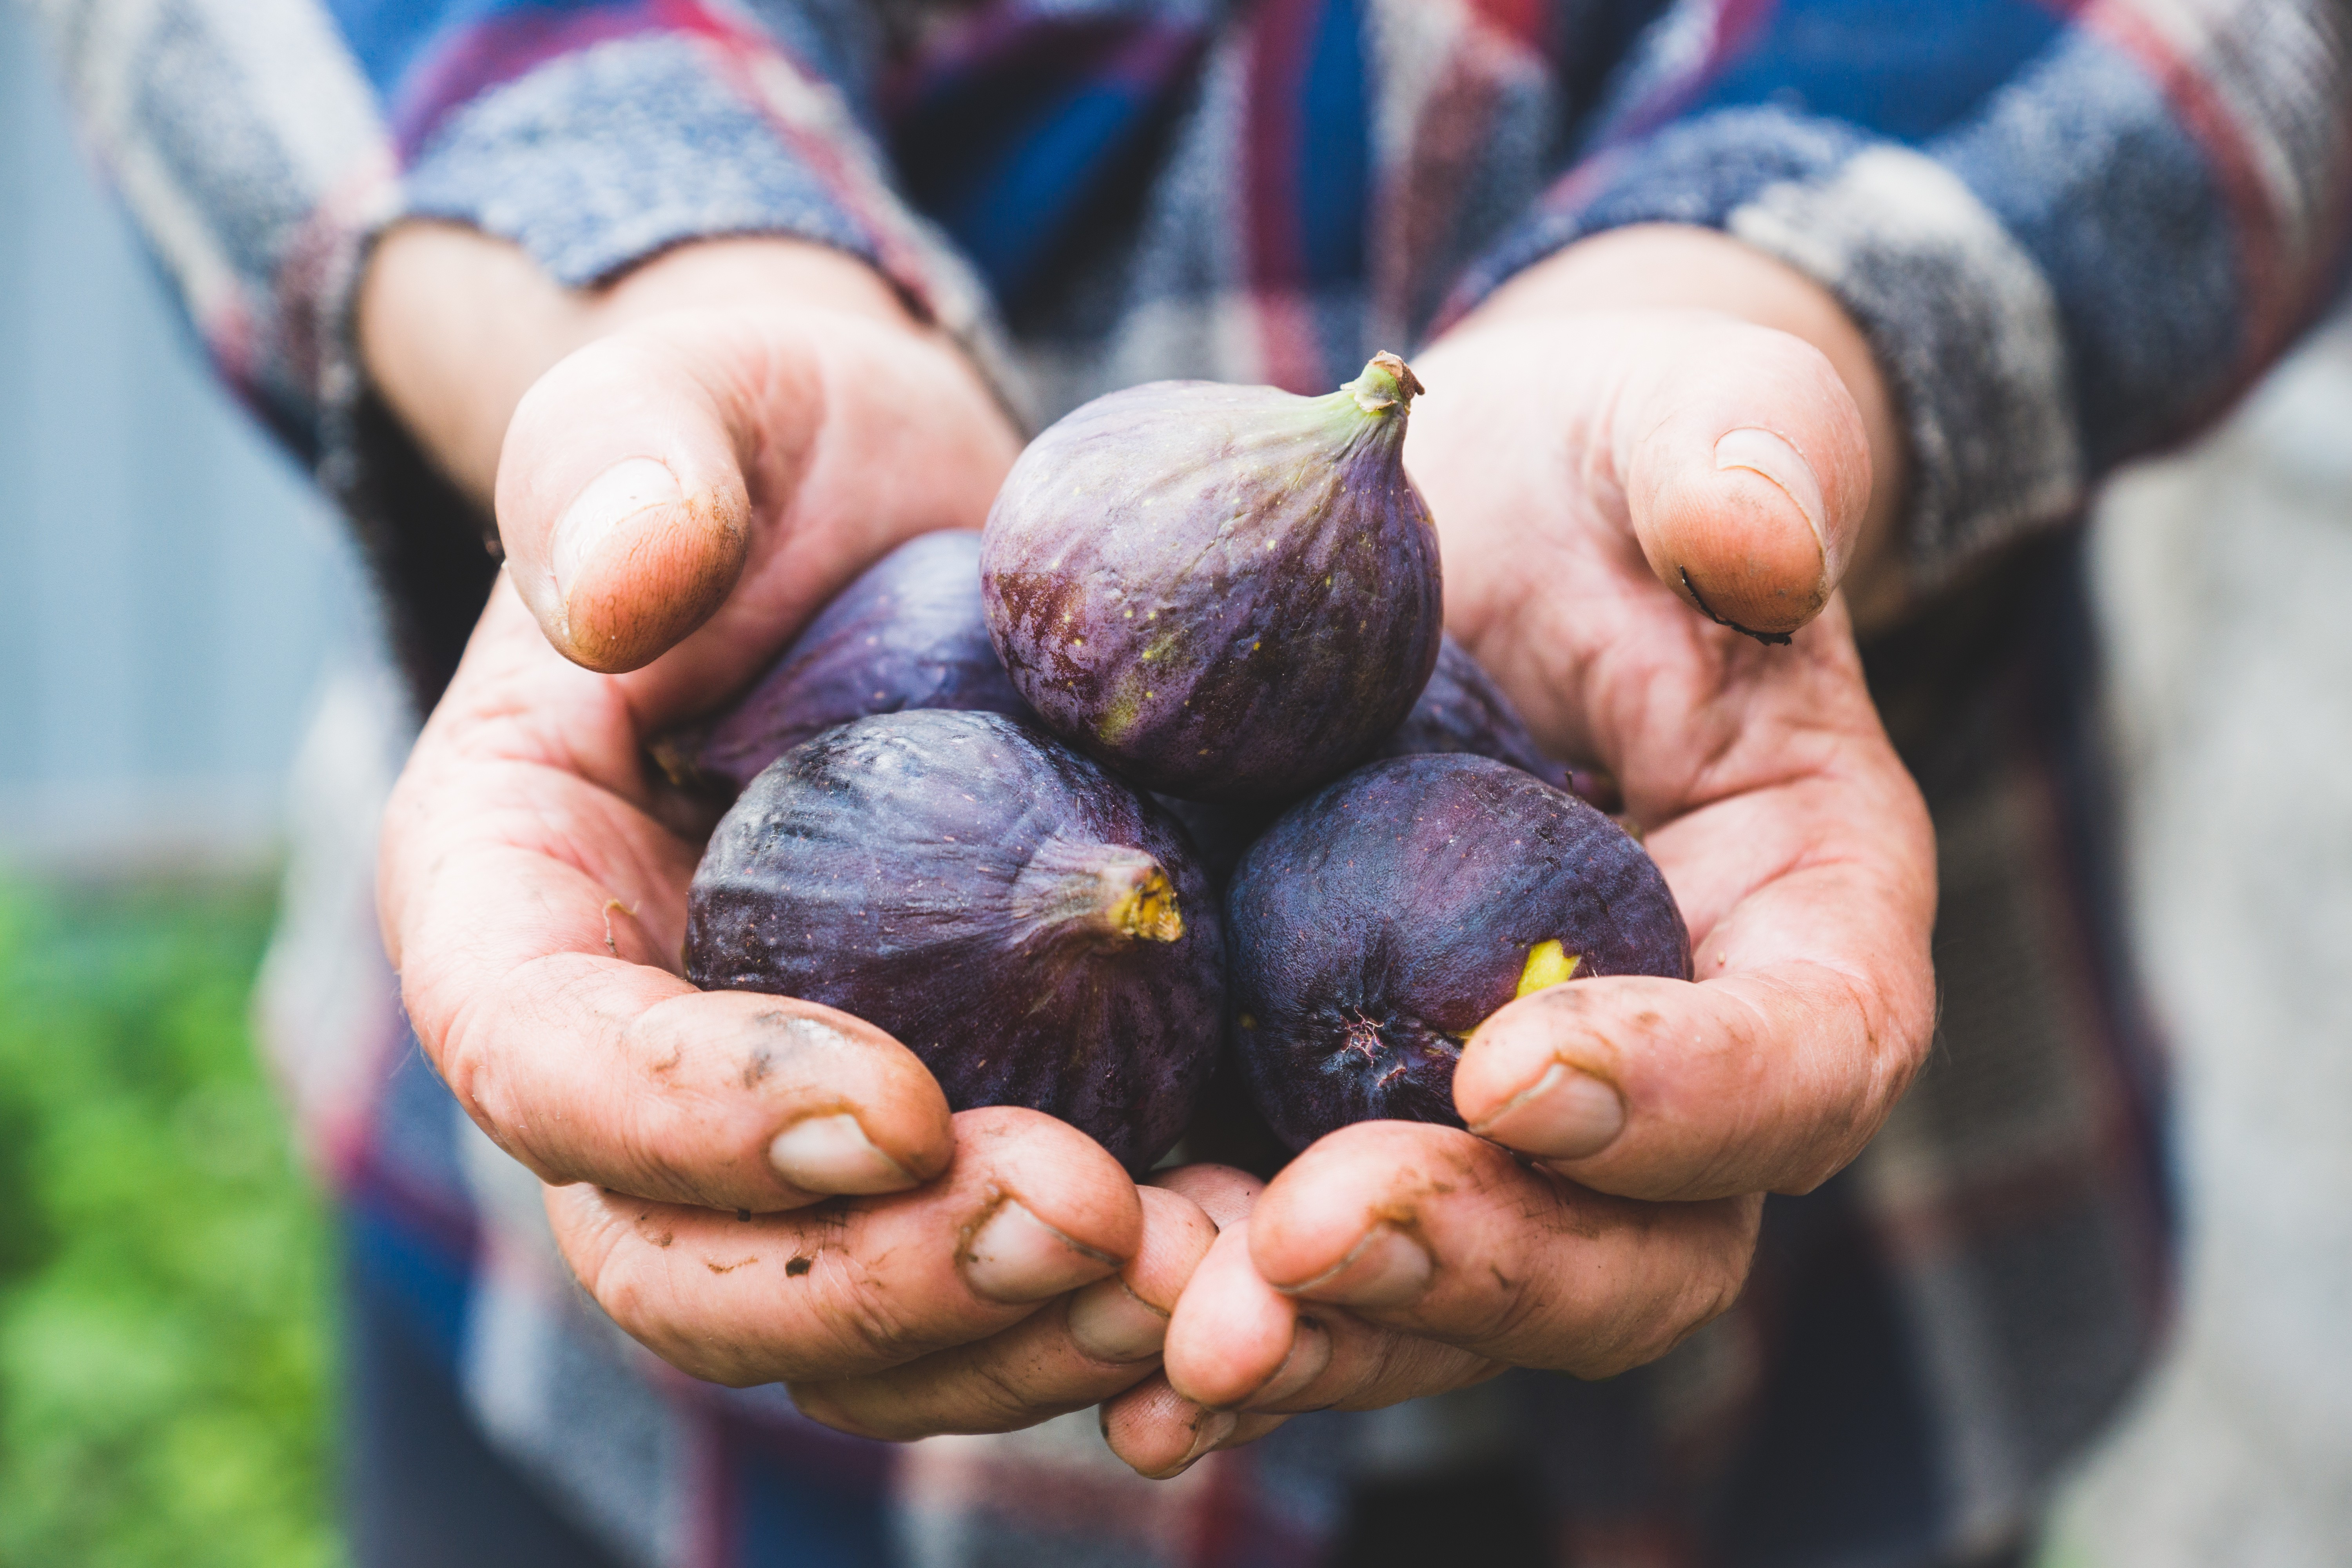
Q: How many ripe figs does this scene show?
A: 5